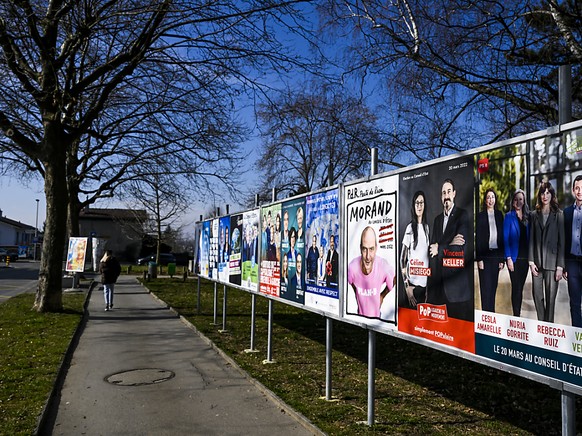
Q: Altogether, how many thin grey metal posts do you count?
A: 8